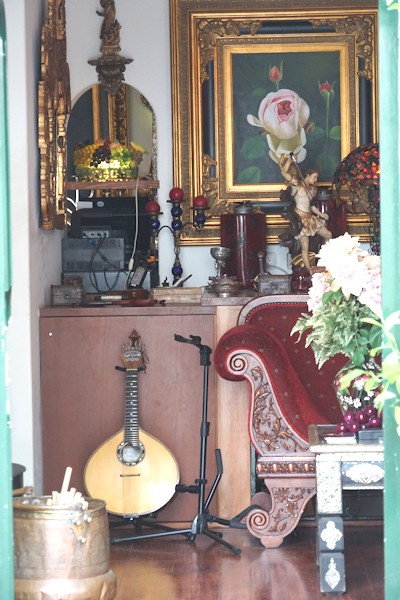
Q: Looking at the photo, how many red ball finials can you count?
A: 3